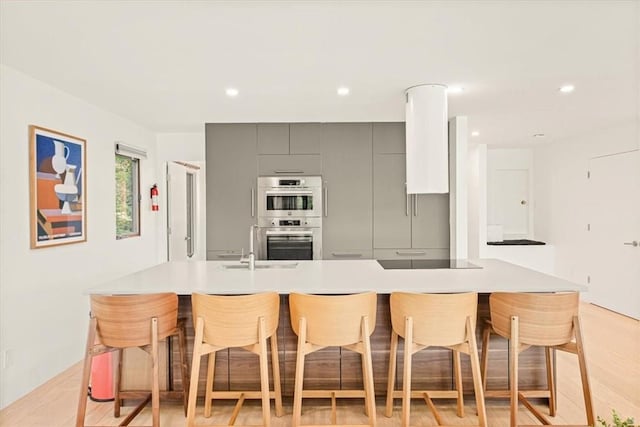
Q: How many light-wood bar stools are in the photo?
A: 5